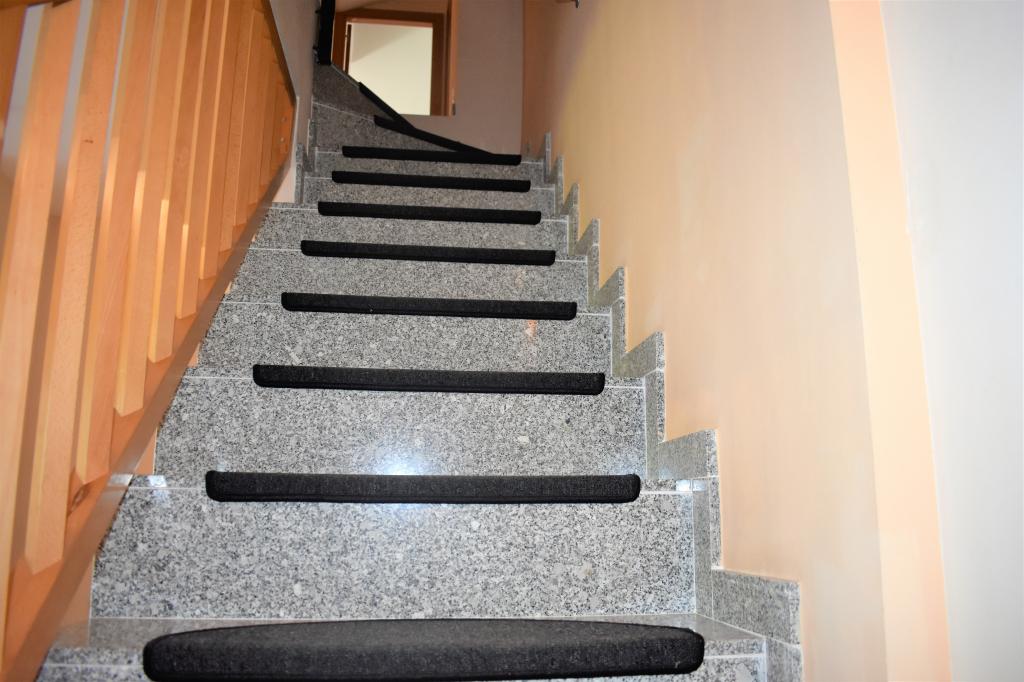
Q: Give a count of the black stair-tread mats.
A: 10